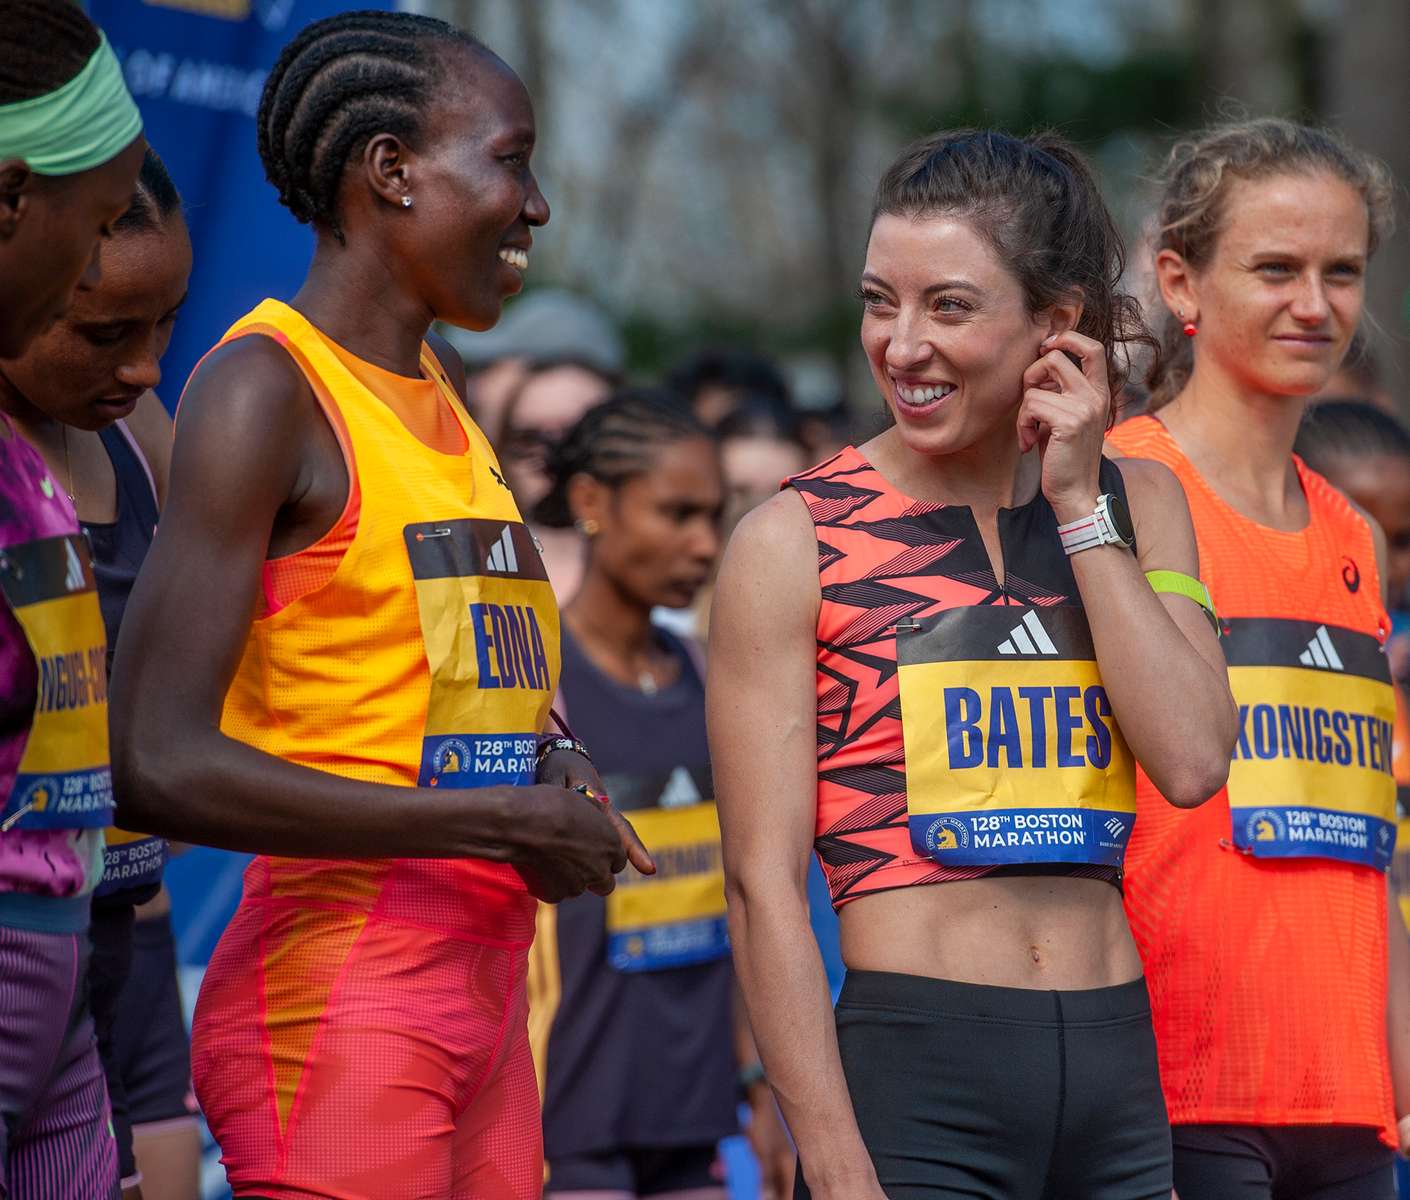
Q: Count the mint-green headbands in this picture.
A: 1